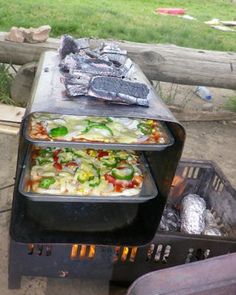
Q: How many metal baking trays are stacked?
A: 2